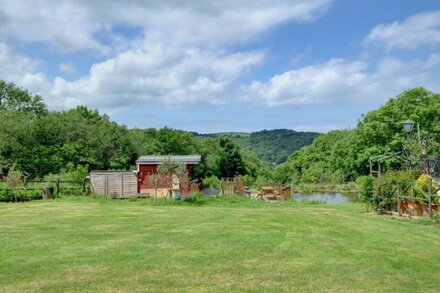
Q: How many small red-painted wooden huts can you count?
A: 1